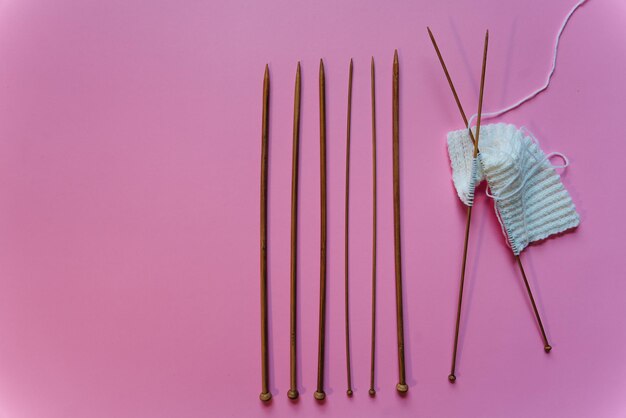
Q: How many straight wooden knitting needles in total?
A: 8